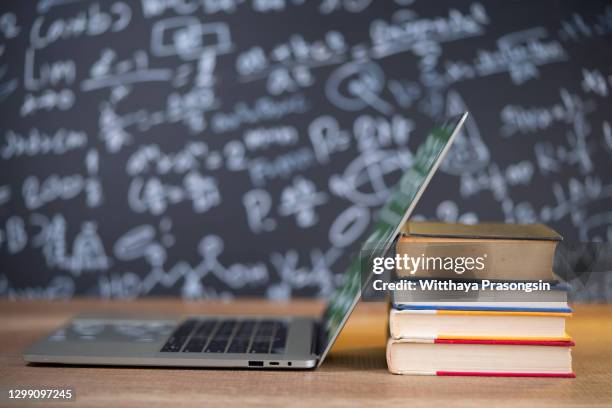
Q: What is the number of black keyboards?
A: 1